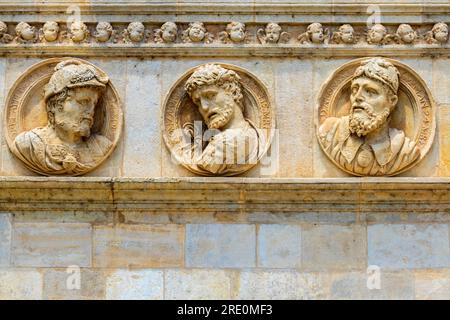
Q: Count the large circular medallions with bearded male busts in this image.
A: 3